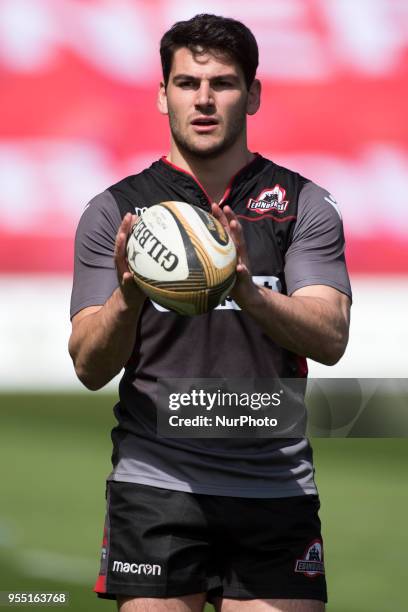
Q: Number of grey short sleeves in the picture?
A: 2